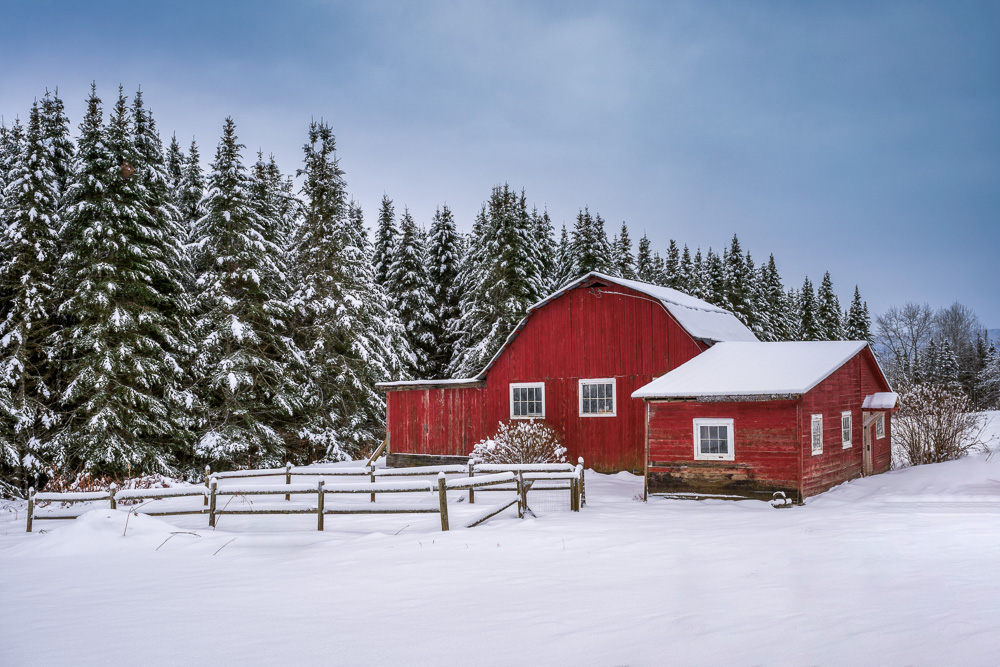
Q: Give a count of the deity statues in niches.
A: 0